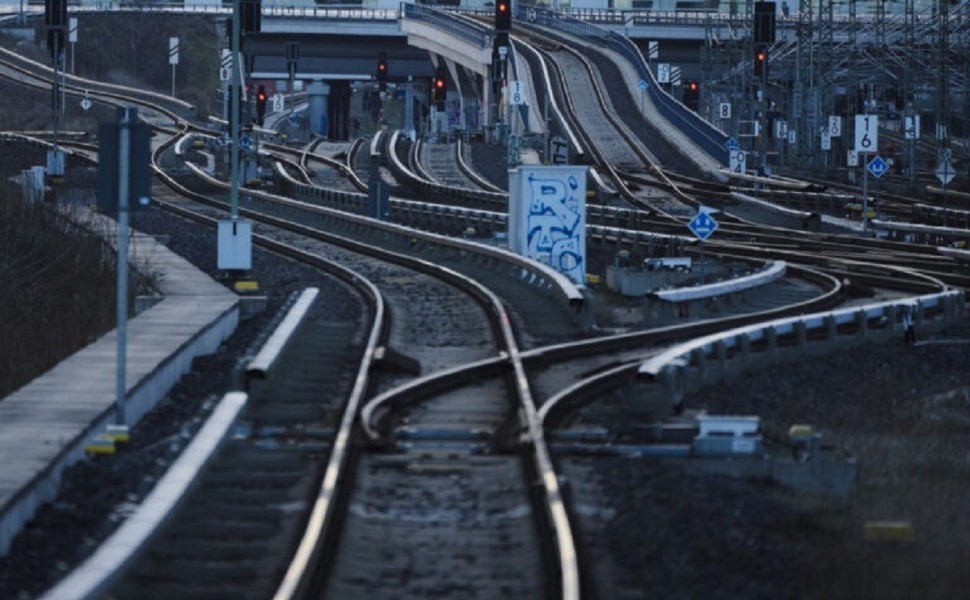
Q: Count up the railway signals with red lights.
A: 6